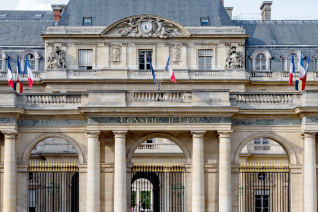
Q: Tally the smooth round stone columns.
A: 6